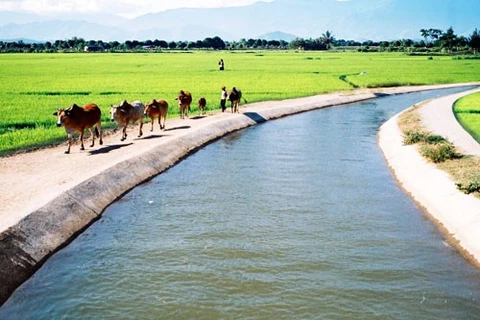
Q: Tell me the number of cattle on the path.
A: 6